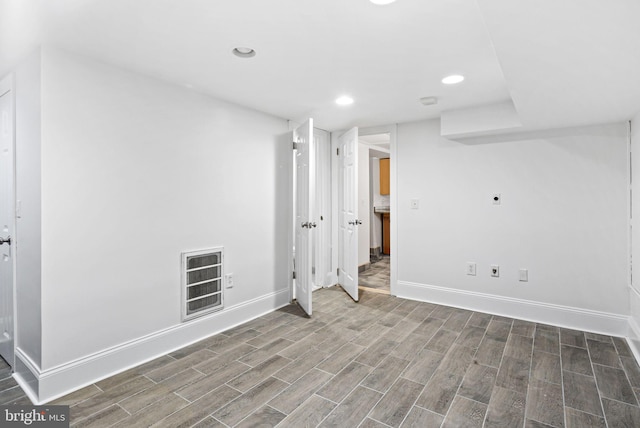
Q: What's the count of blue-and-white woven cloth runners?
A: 0